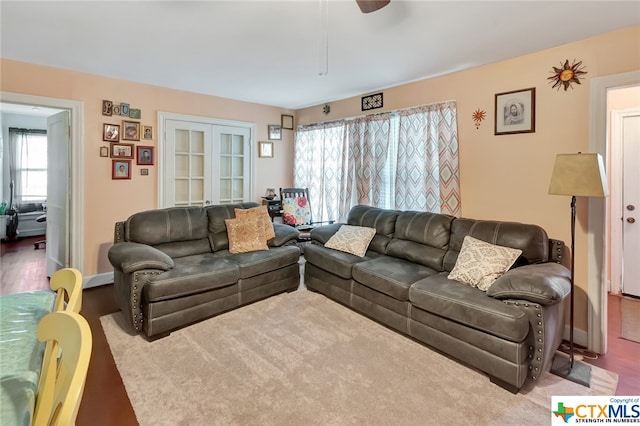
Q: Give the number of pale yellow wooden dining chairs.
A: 2